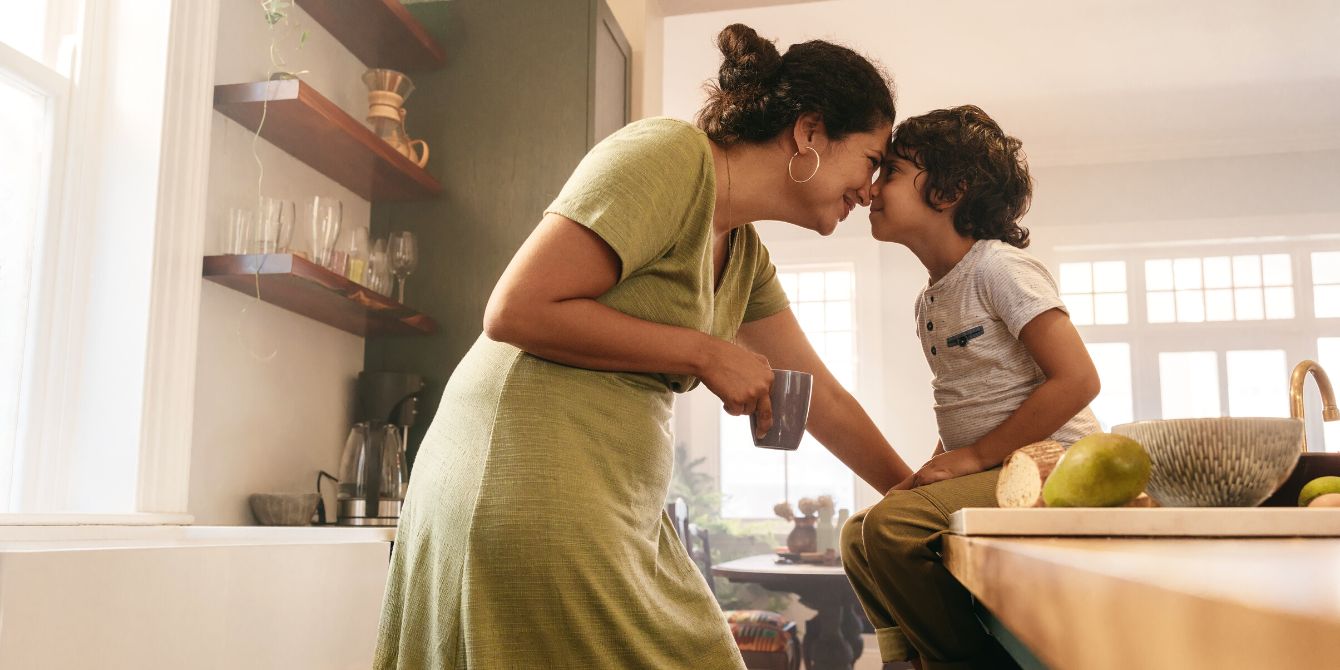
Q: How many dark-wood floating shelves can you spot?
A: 3